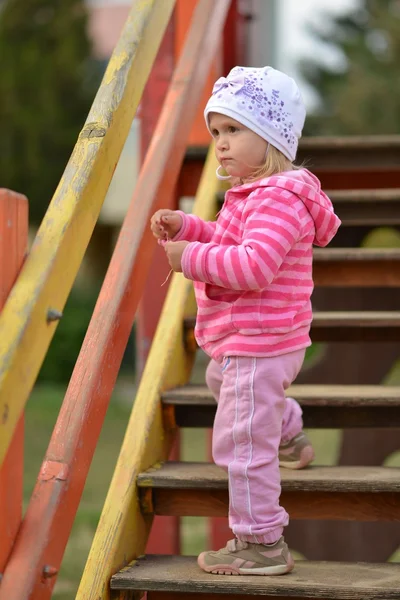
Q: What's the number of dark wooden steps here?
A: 7